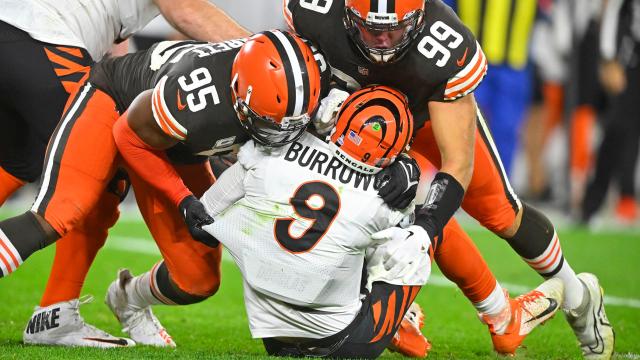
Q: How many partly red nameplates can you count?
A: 0